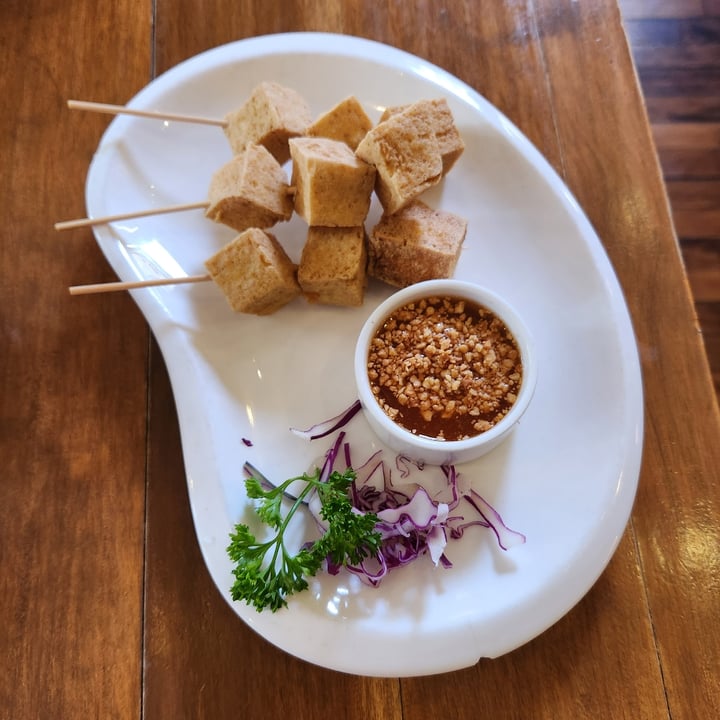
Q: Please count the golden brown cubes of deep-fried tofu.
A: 9